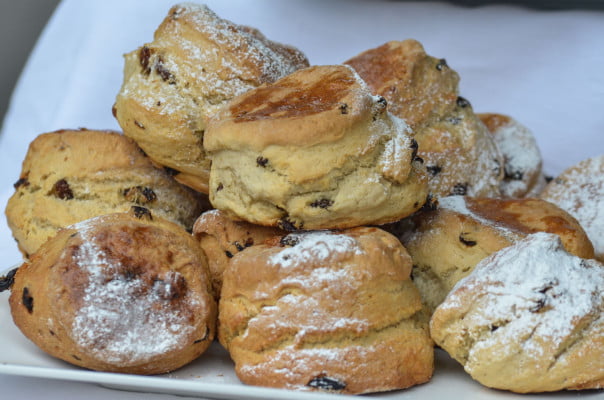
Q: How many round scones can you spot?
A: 11